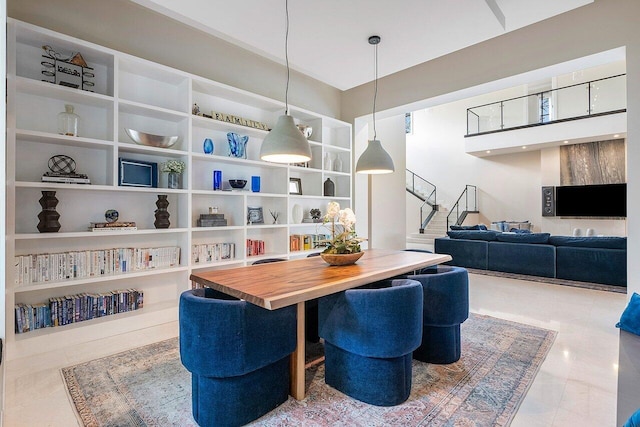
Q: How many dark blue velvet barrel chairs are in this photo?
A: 6